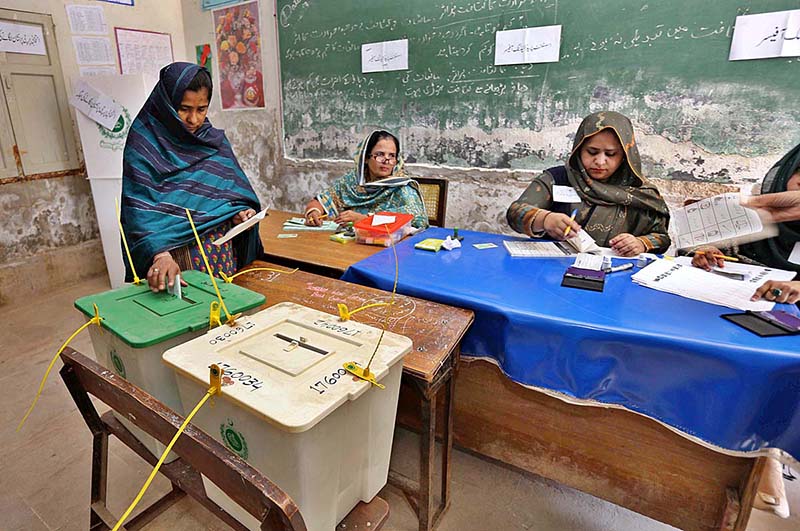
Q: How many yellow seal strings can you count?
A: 8